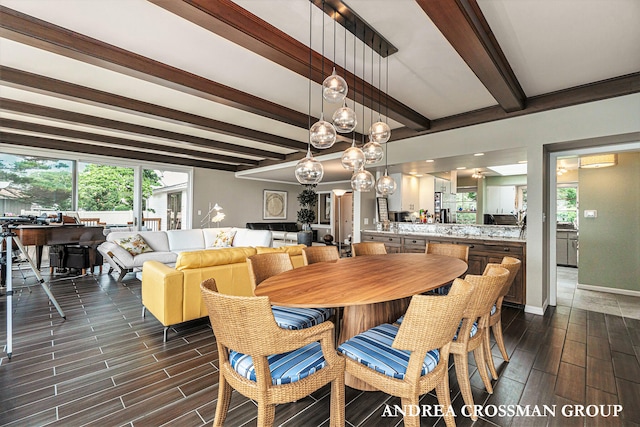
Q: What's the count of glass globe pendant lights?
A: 9